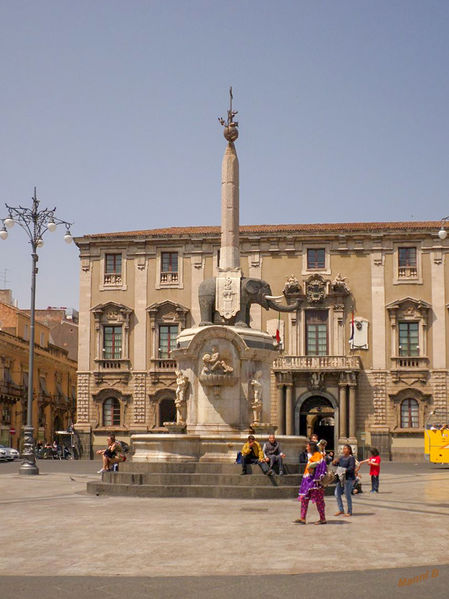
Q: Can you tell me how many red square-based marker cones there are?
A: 0